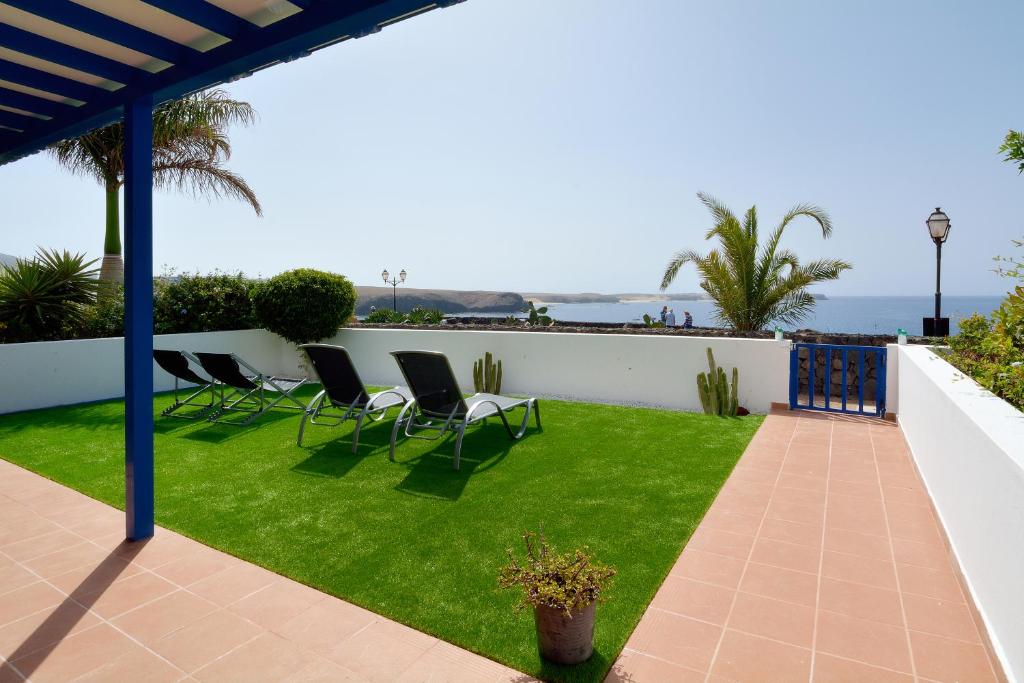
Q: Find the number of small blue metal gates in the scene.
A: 1